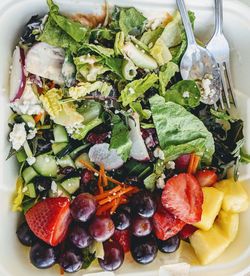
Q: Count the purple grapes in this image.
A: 12